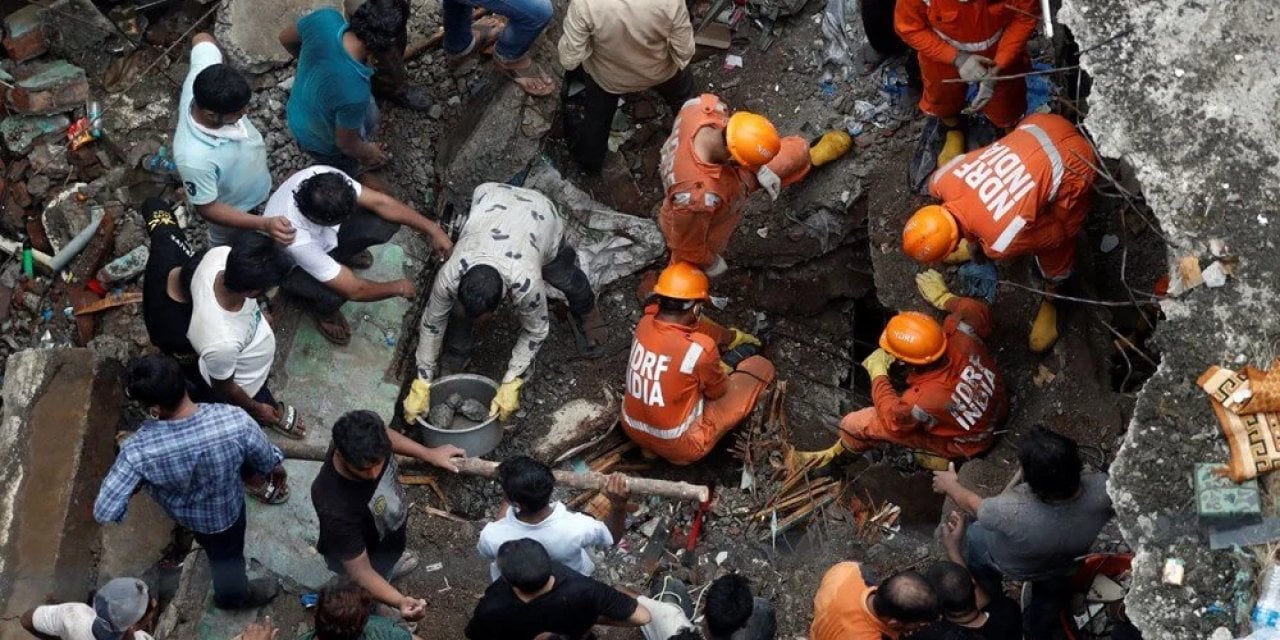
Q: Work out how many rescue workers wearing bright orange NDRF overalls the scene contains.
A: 5